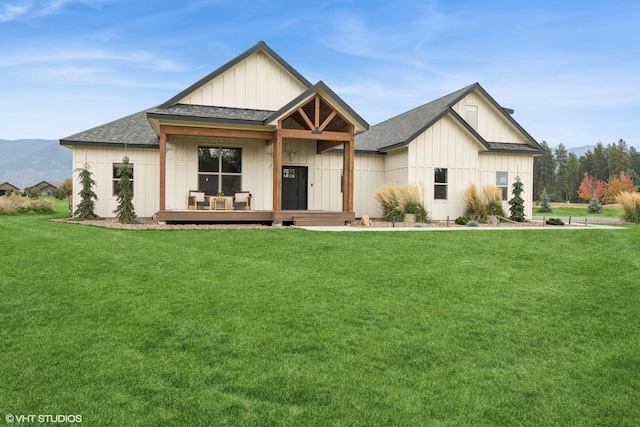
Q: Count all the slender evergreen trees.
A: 3